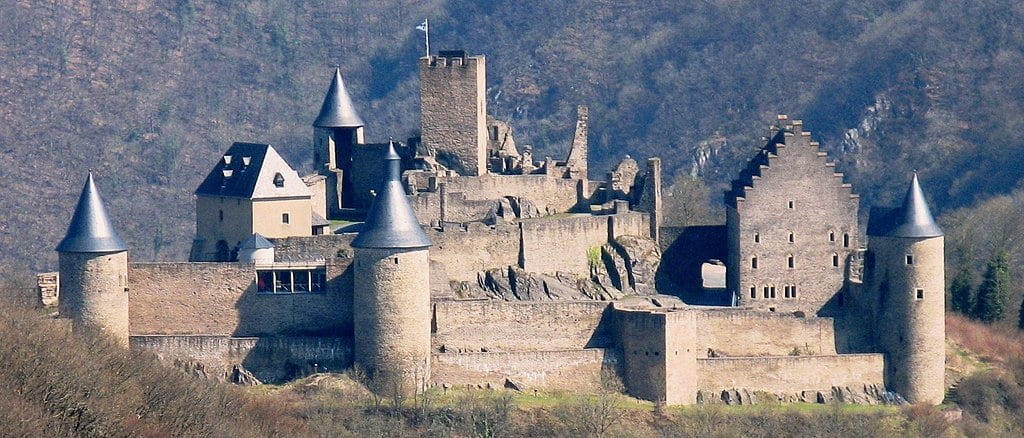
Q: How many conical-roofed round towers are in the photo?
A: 4